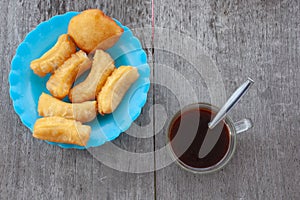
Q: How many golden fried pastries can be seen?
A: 7